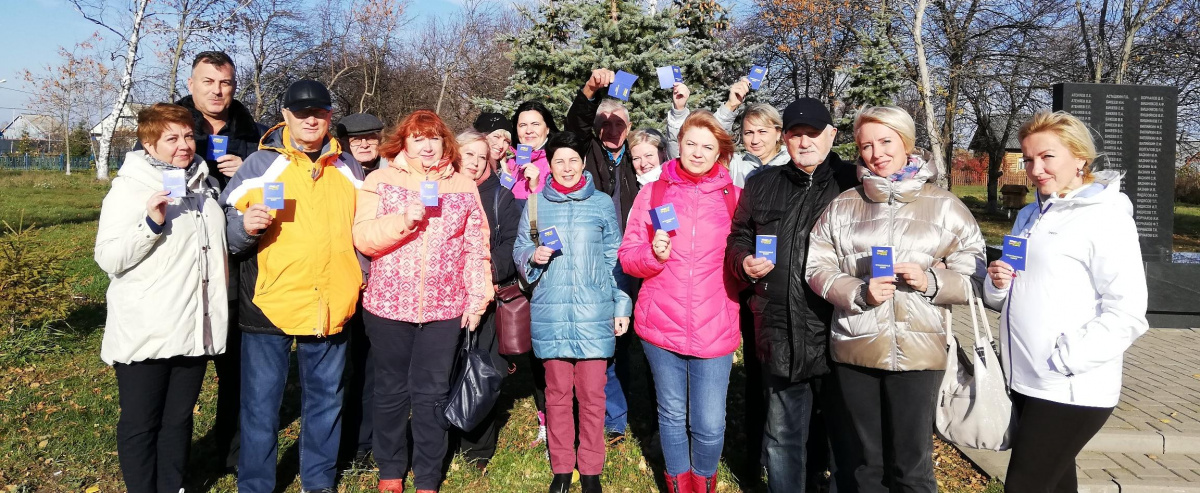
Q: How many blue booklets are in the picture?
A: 14